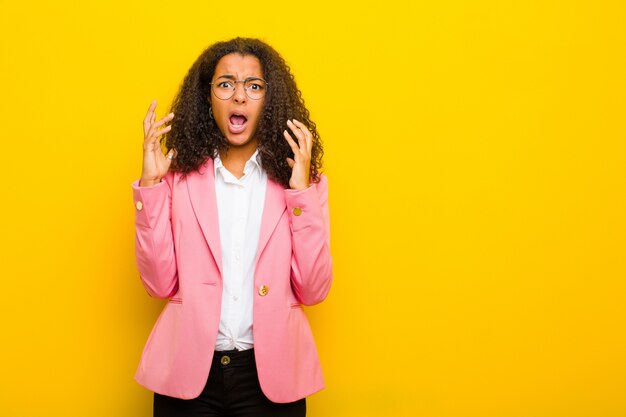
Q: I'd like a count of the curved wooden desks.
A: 0